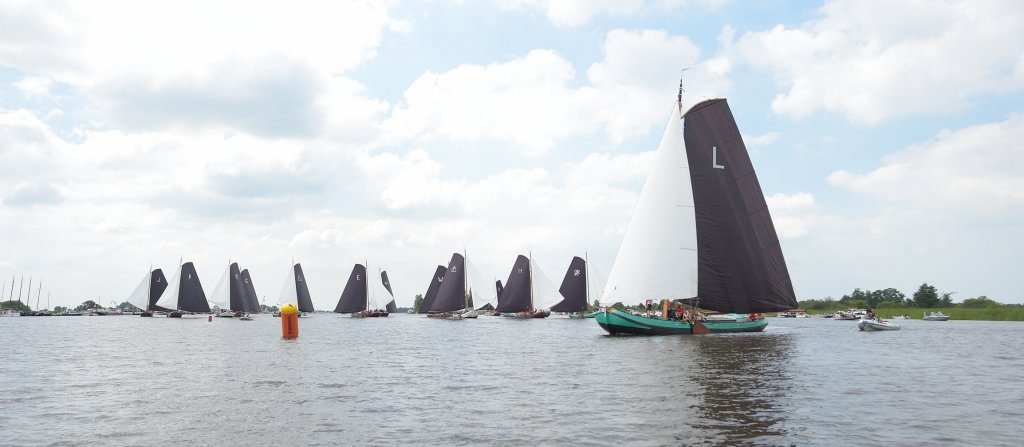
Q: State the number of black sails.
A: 13